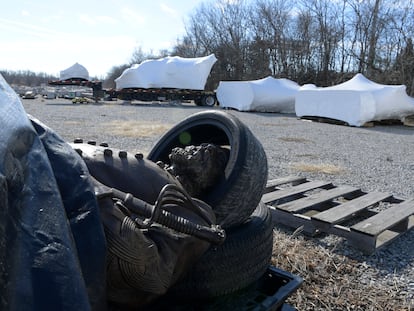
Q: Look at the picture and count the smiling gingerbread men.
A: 0